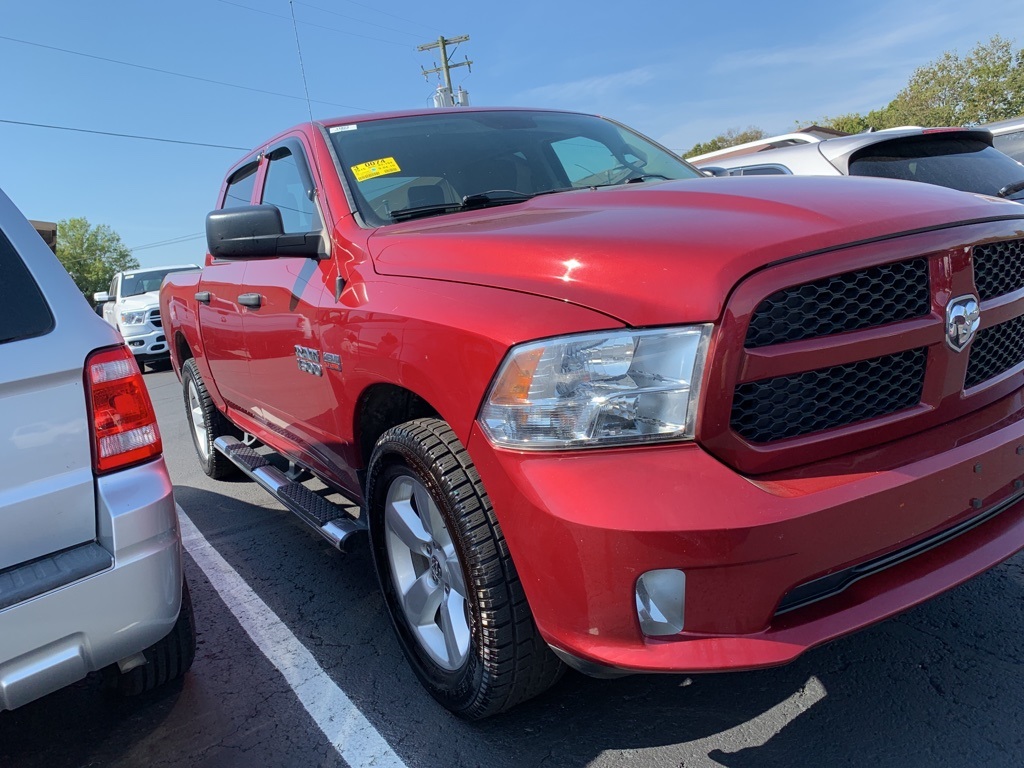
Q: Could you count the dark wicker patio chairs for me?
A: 0